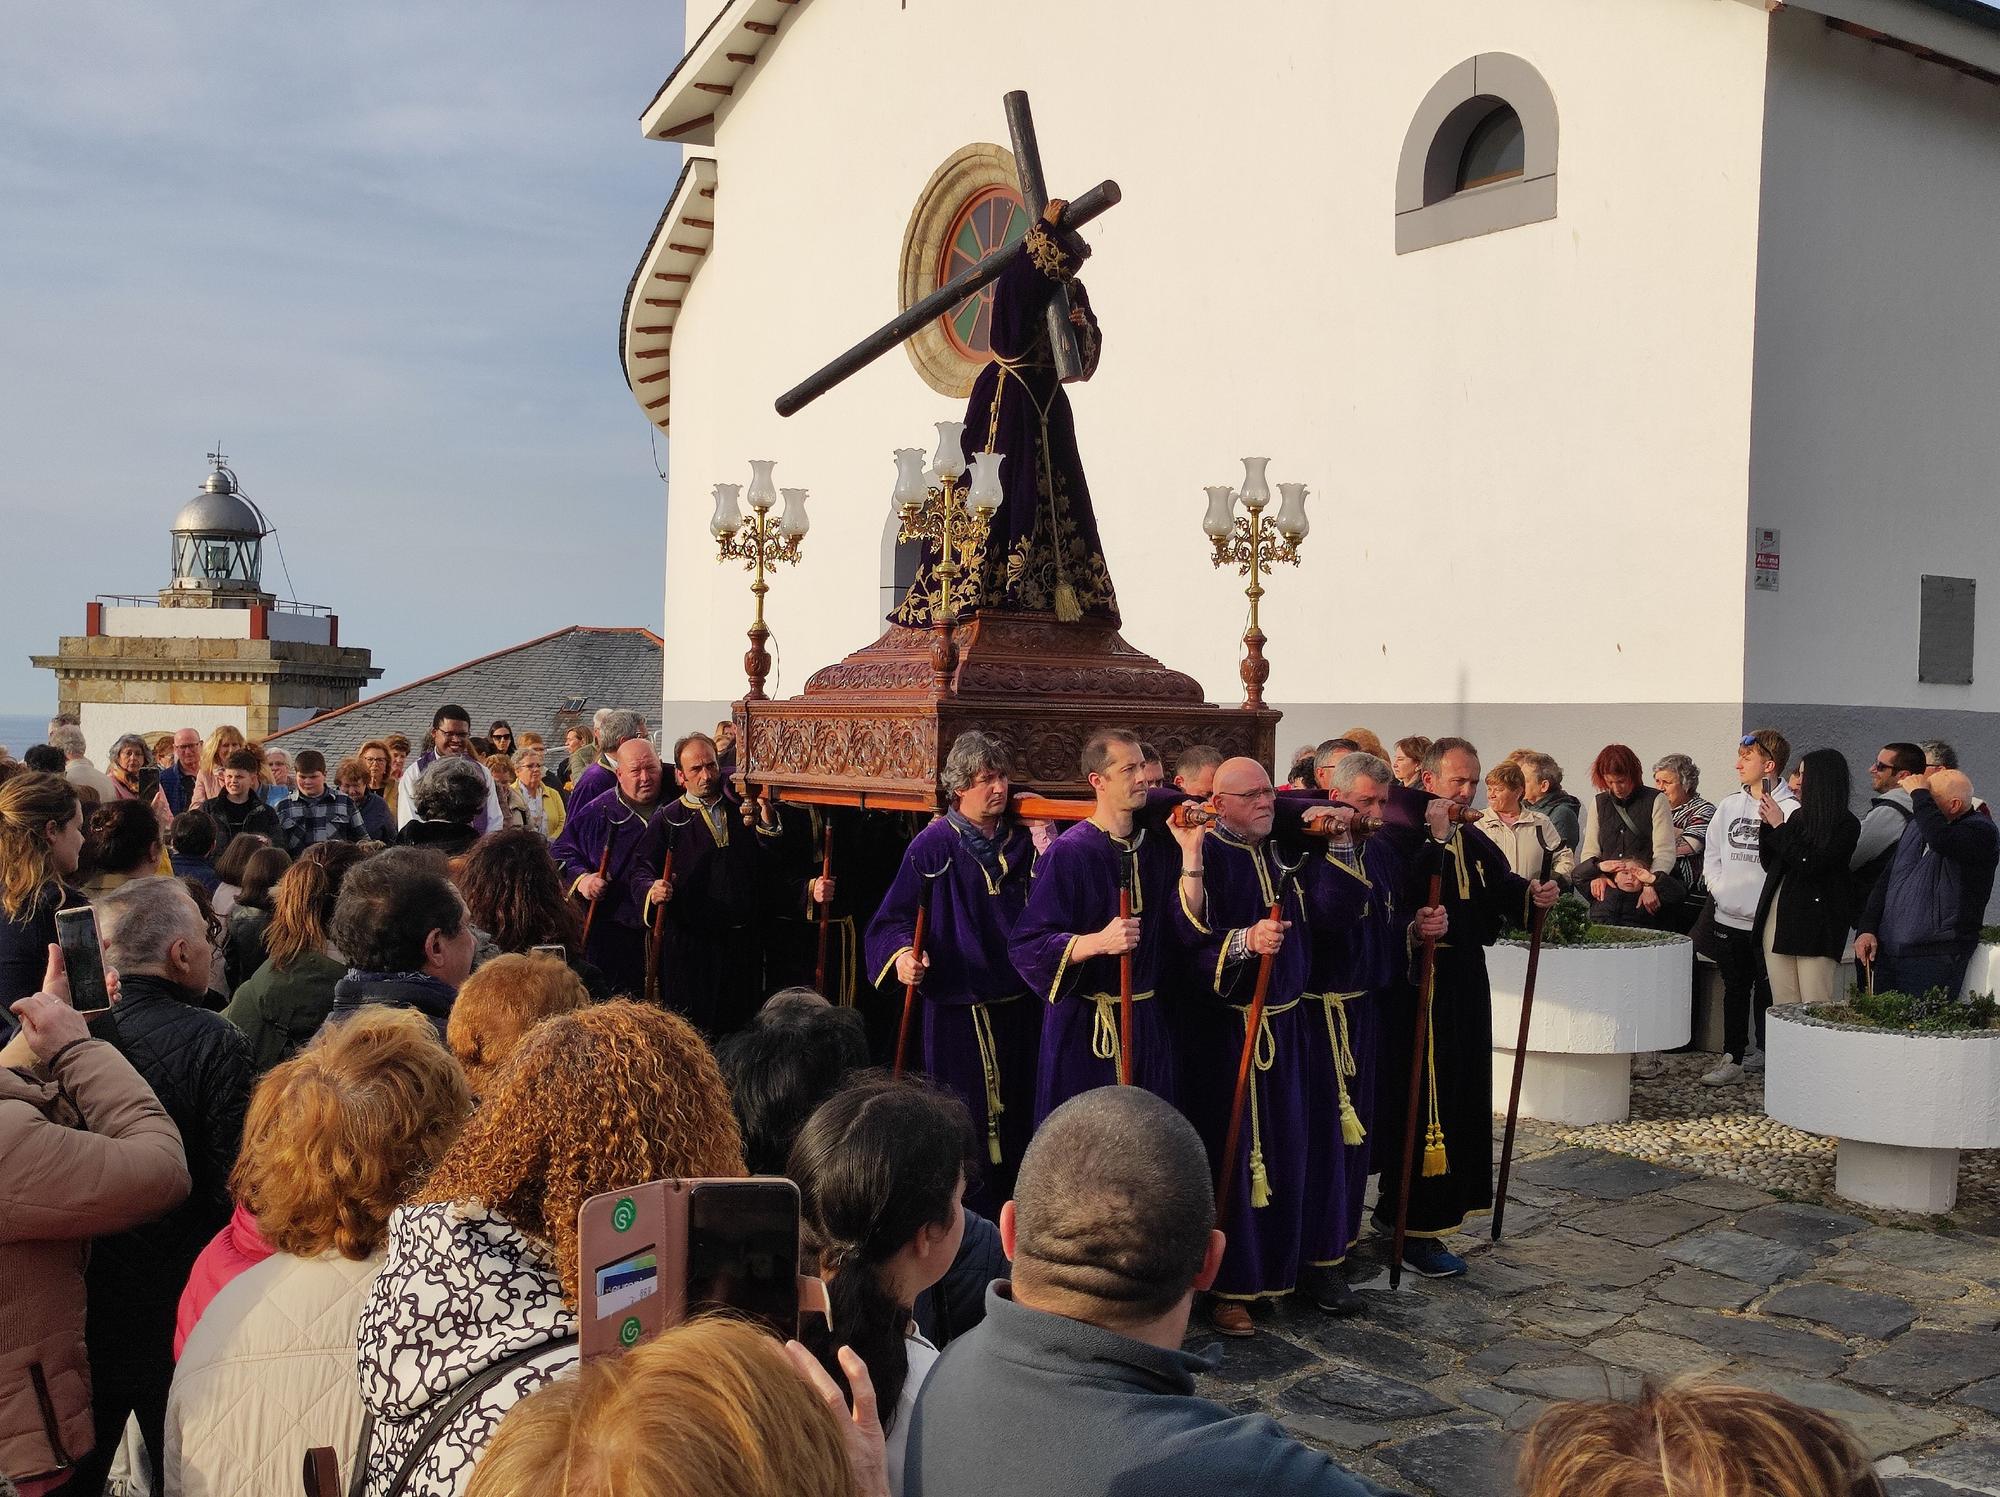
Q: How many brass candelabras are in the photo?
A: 3